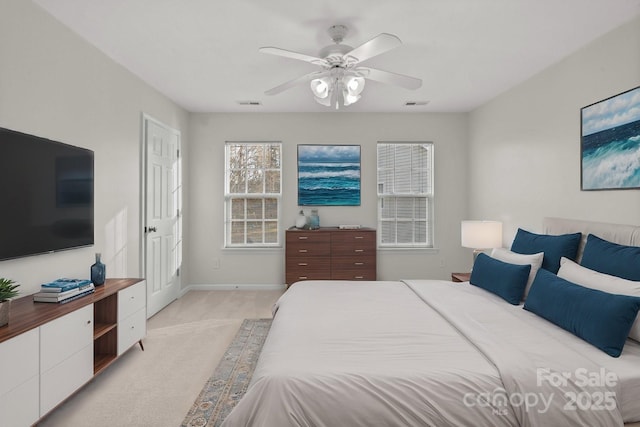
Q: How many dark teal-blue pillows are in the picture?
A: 4